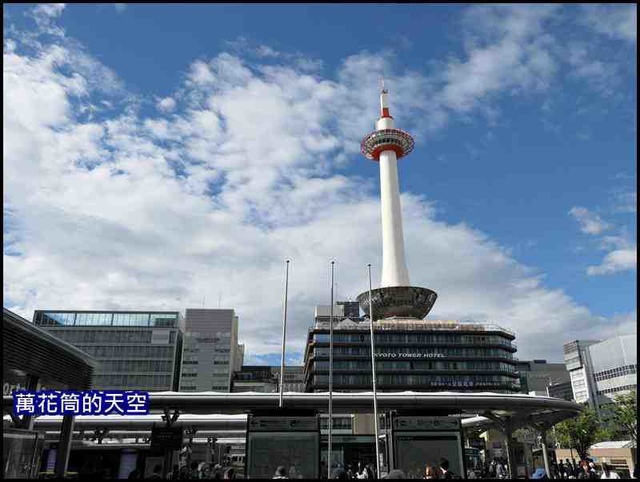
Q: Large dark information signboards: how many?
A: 2